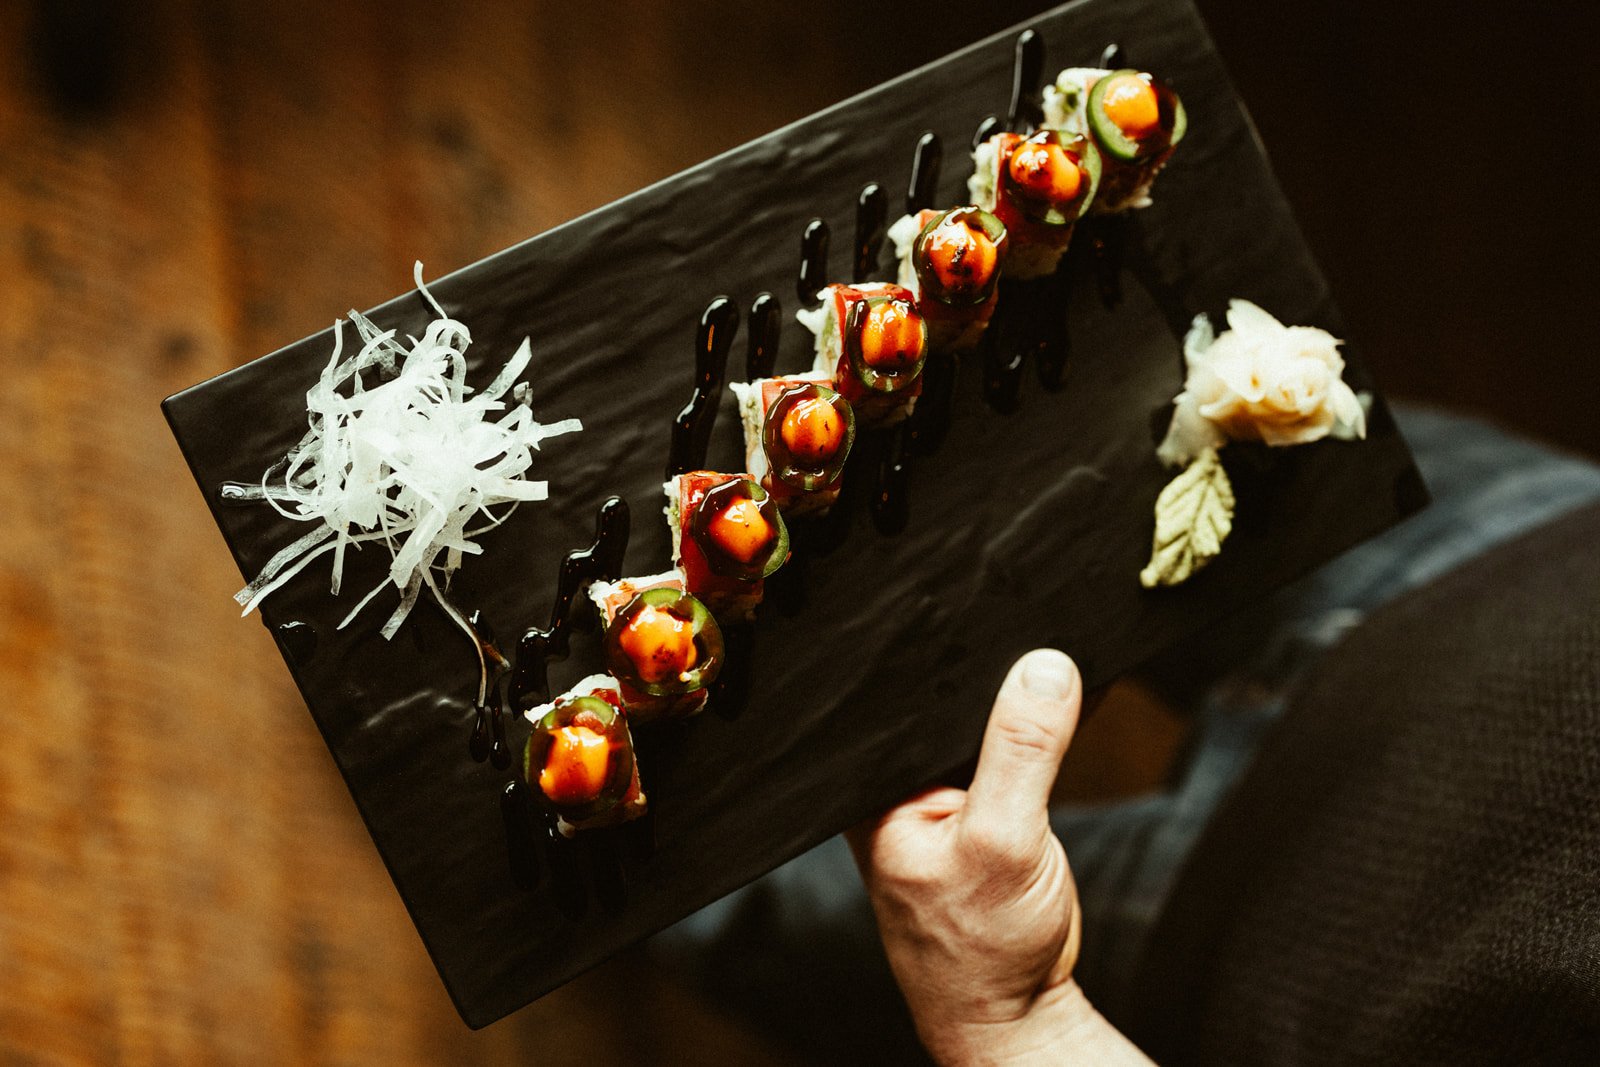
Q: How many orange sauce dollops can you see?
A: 8